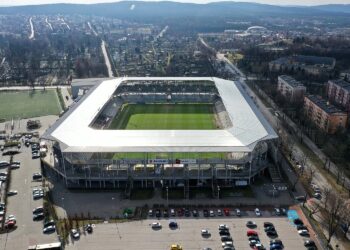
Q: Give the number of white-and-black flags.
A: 0